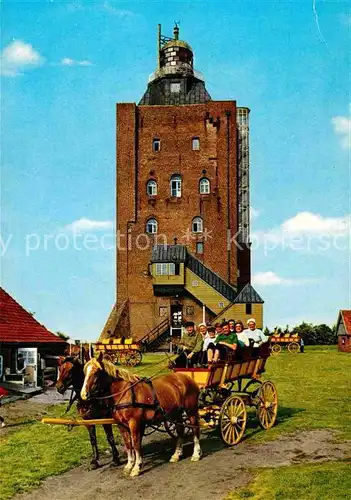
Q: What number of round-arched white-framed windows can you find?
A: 5